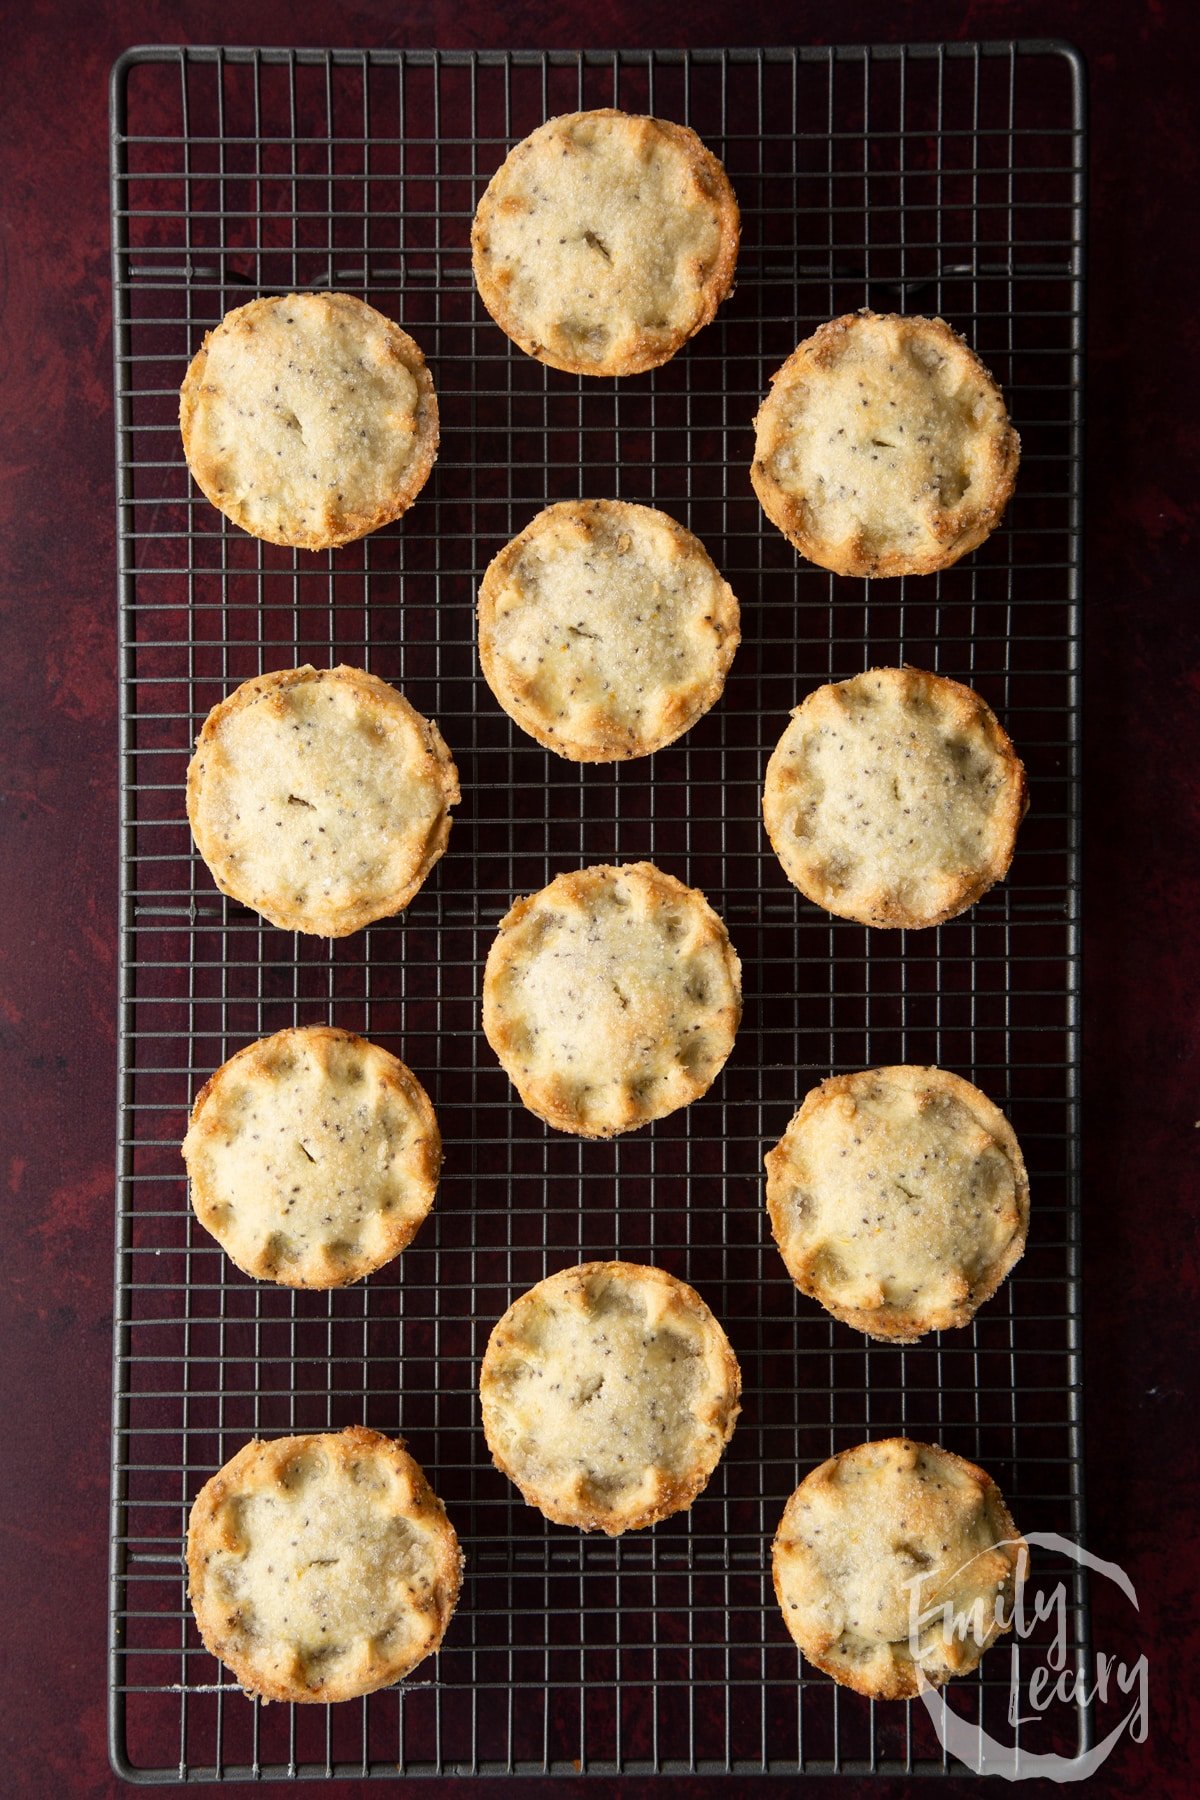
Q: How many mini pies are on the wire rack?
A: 12